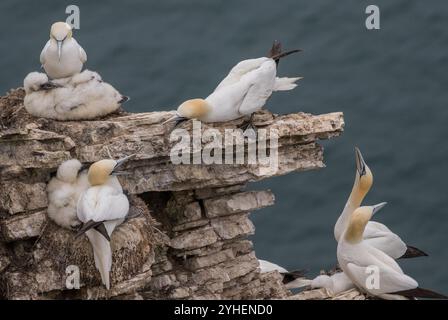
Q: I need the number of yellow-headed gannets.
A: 5